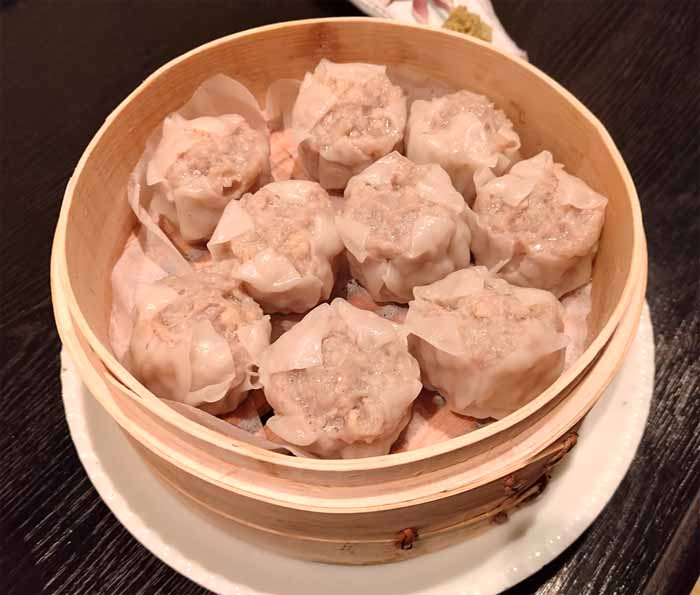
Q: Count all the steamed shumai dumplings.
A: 9